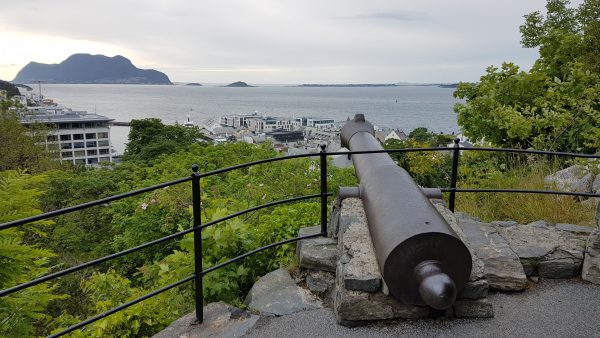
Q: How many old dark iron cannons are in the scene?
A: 1